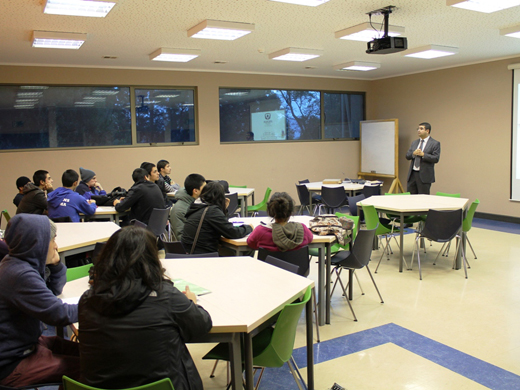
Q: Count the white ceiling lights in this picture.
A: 11